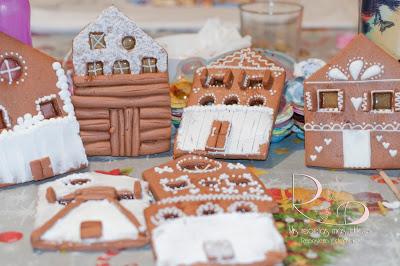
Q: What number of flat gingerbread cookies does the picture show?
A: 6